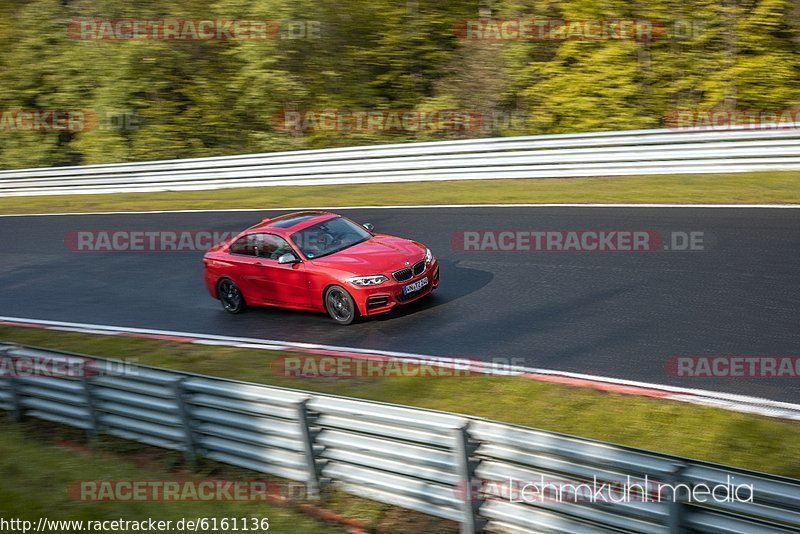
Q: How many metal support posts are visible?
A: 6